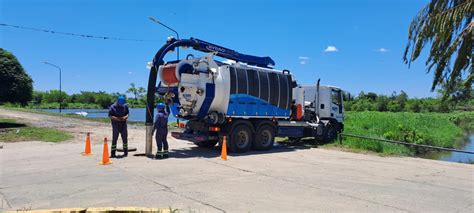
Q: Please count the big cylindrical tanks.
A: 1